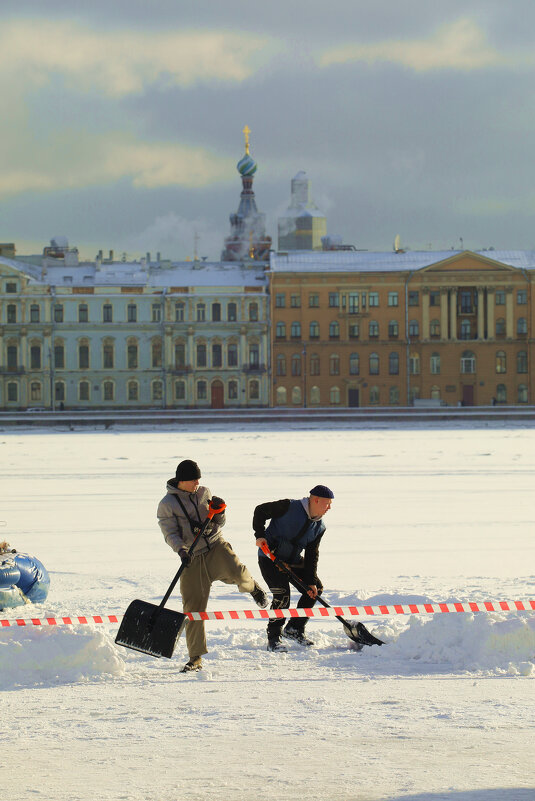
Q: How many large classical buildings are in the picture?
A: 2